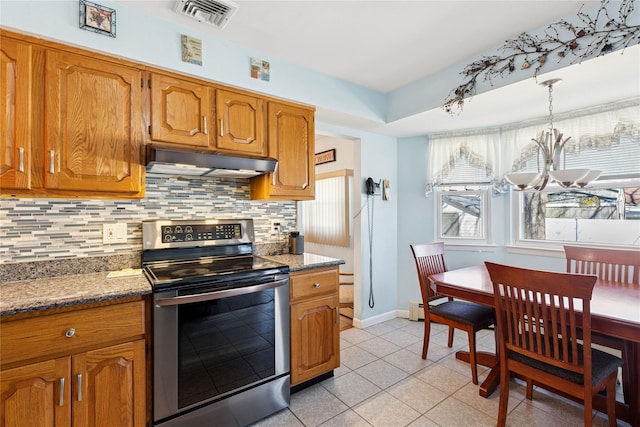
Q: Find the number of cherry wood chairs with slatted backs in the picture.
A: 3